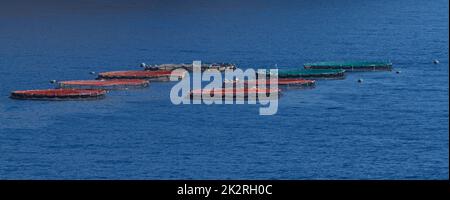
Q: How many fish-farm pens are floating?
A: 8